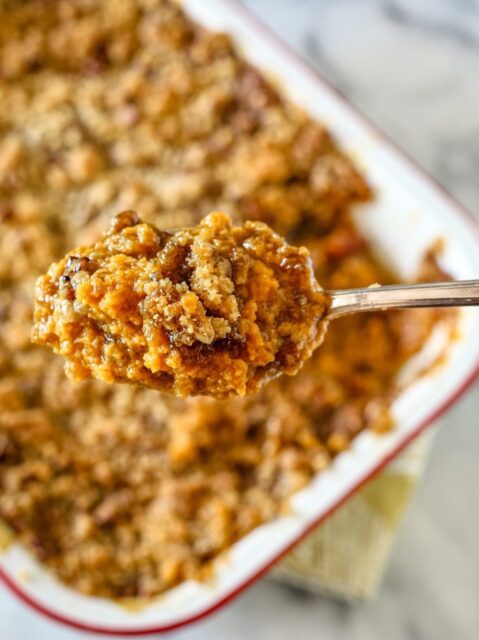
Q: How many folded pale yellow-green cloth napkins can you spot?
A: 1